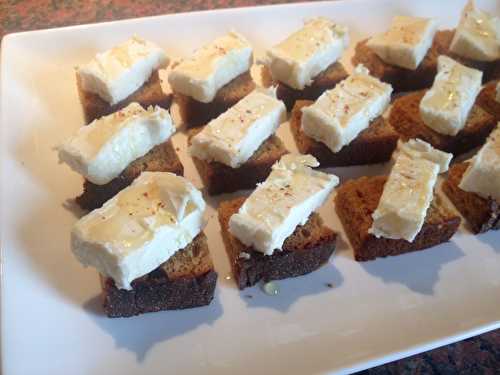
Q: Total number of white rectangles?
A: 13